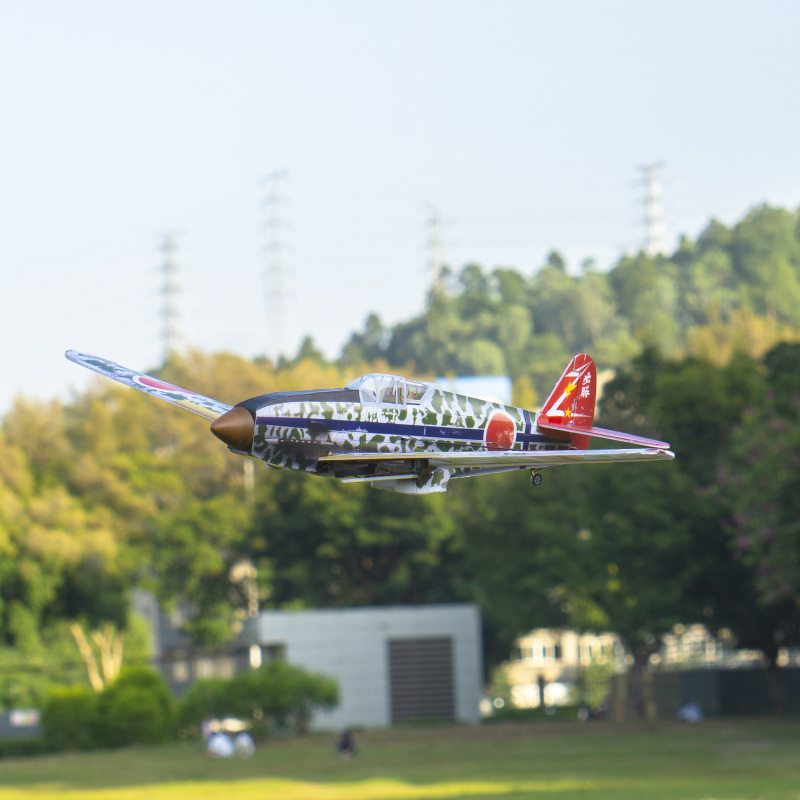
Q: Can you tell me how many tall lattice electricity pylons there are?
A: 4